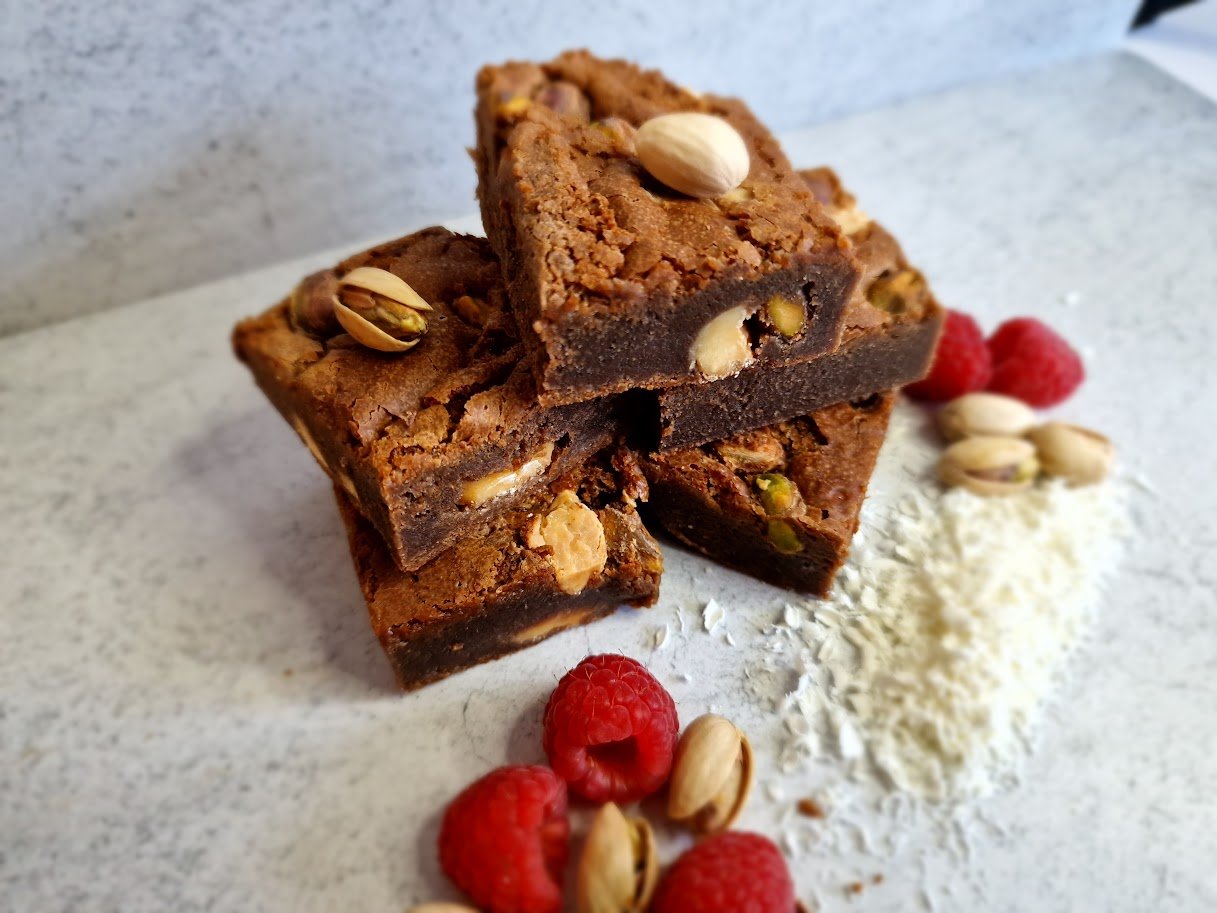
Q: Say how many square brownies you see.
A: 5